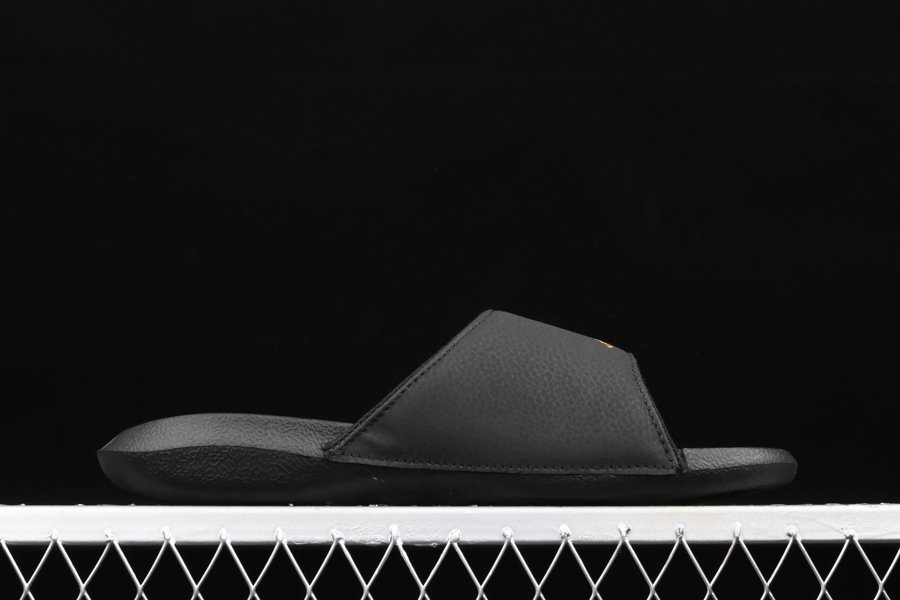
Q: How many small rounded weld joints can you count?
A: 15